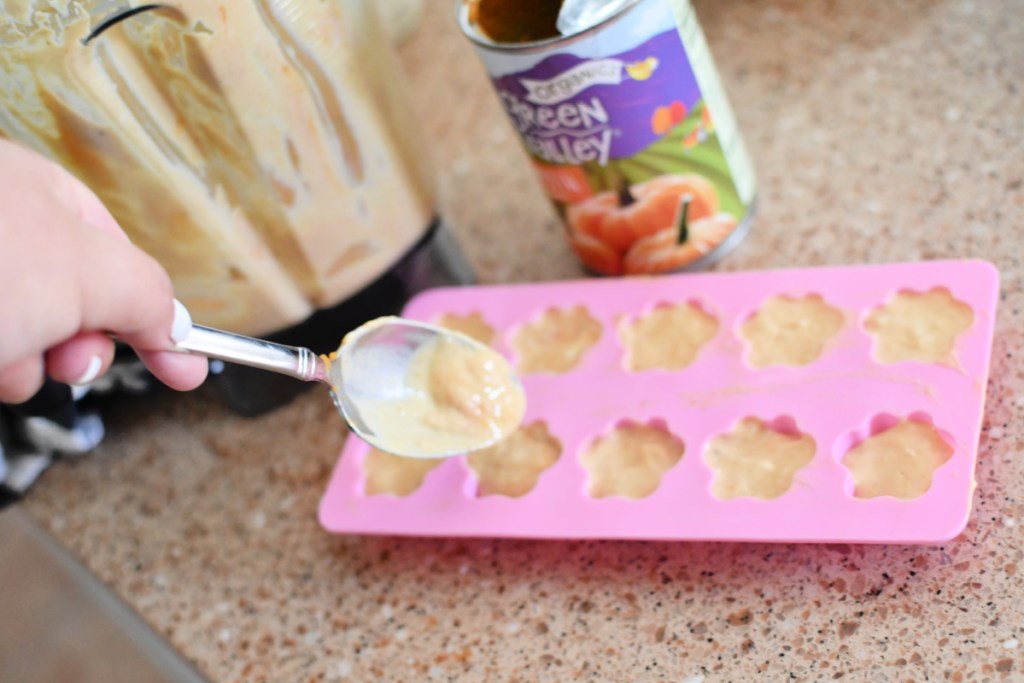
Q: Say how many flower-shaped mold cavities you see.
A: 10